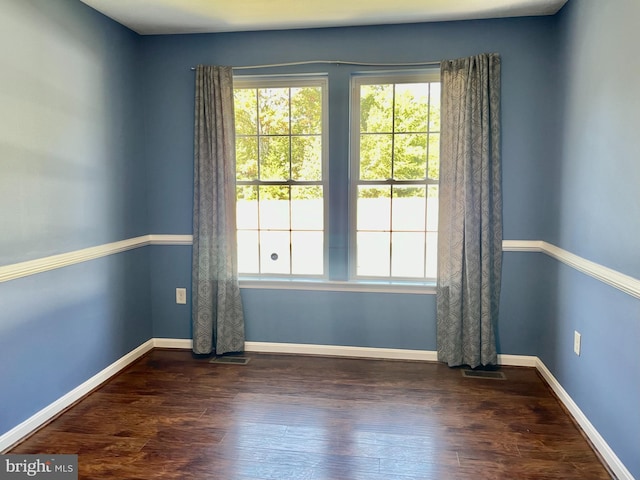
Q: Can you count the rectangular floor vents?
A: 2